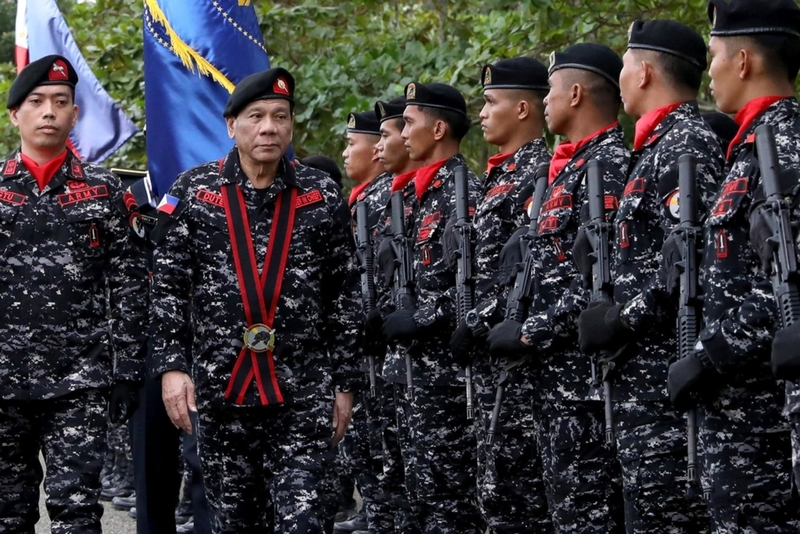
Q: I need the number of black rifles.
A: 7